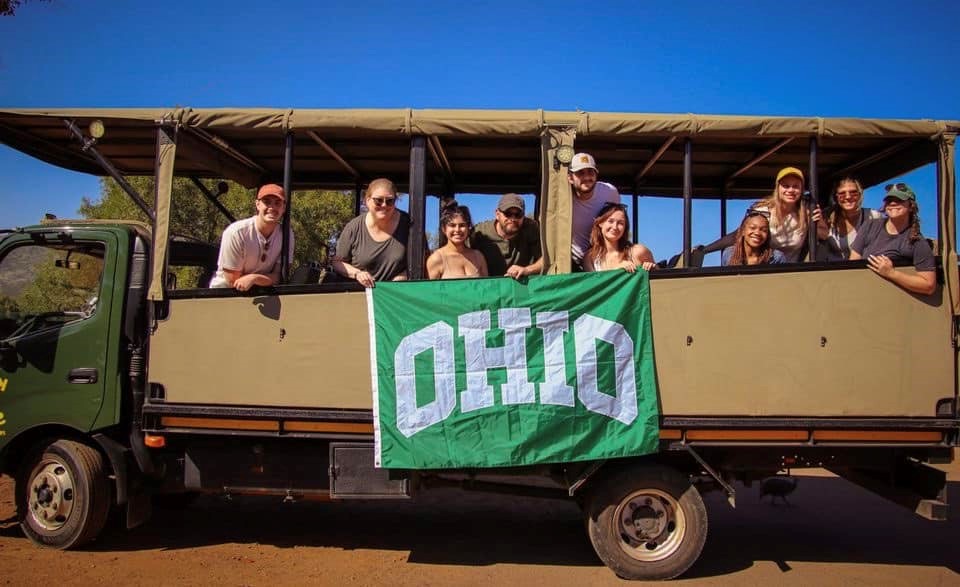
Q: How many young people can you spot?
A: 10